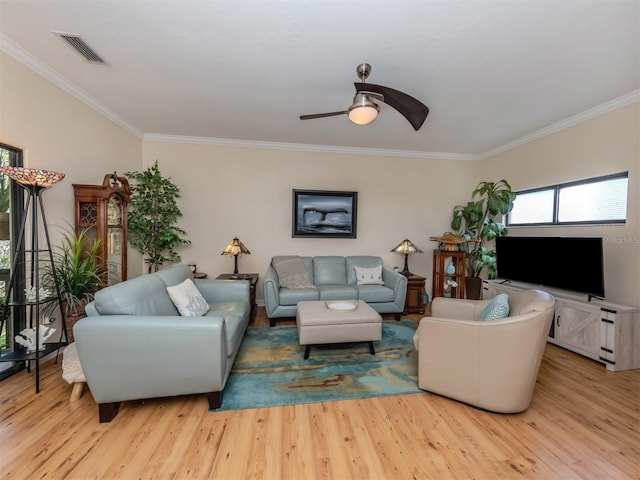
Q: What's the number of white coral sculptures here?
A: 2